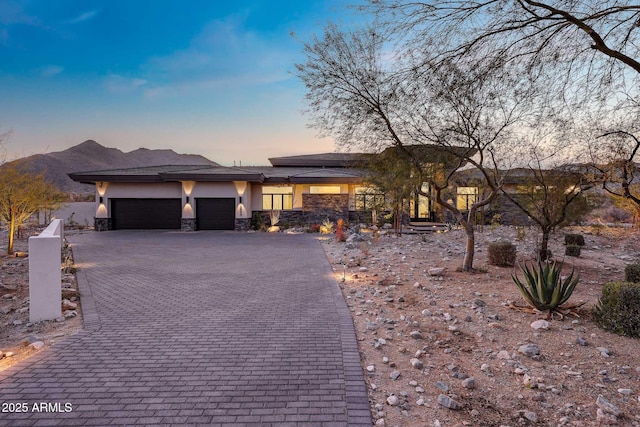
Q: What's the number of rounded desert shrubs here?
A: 5